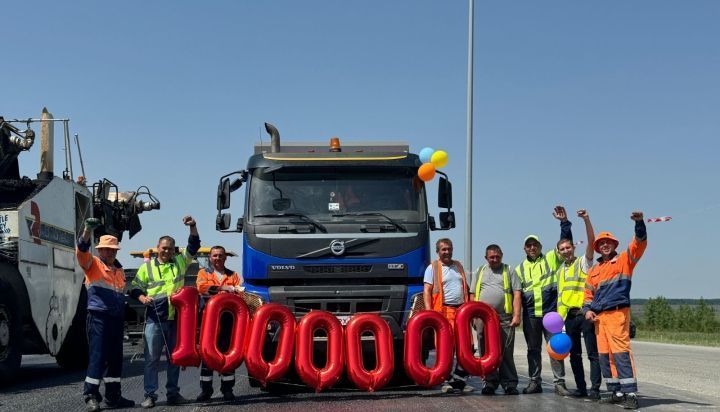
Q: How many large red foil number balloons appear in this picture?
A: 7